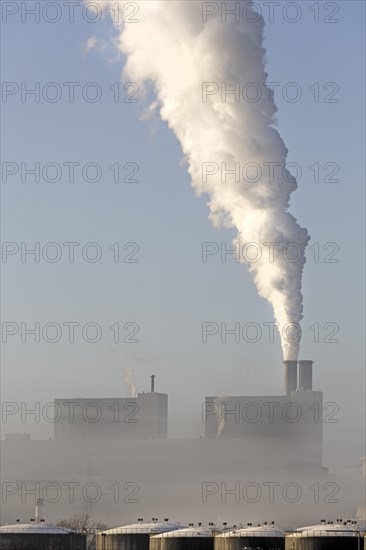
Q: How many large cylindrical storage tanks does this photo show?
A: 5